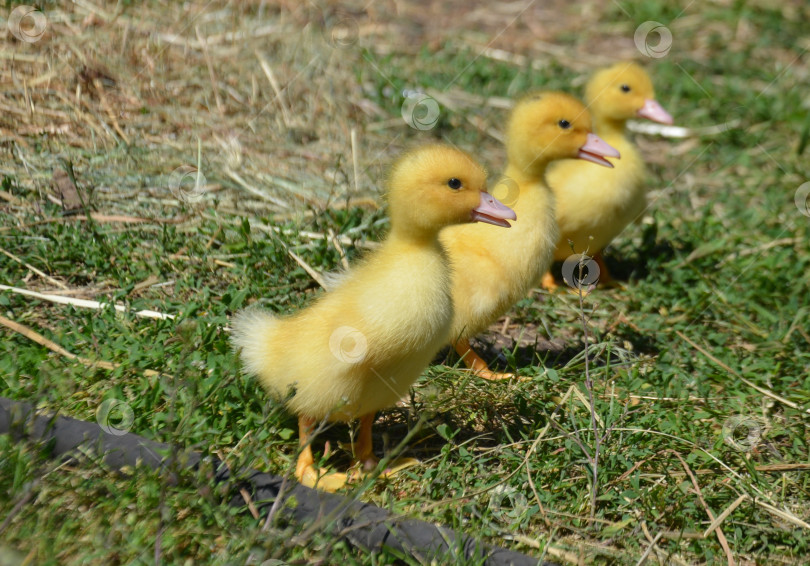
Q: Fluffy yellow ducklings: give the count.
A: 3